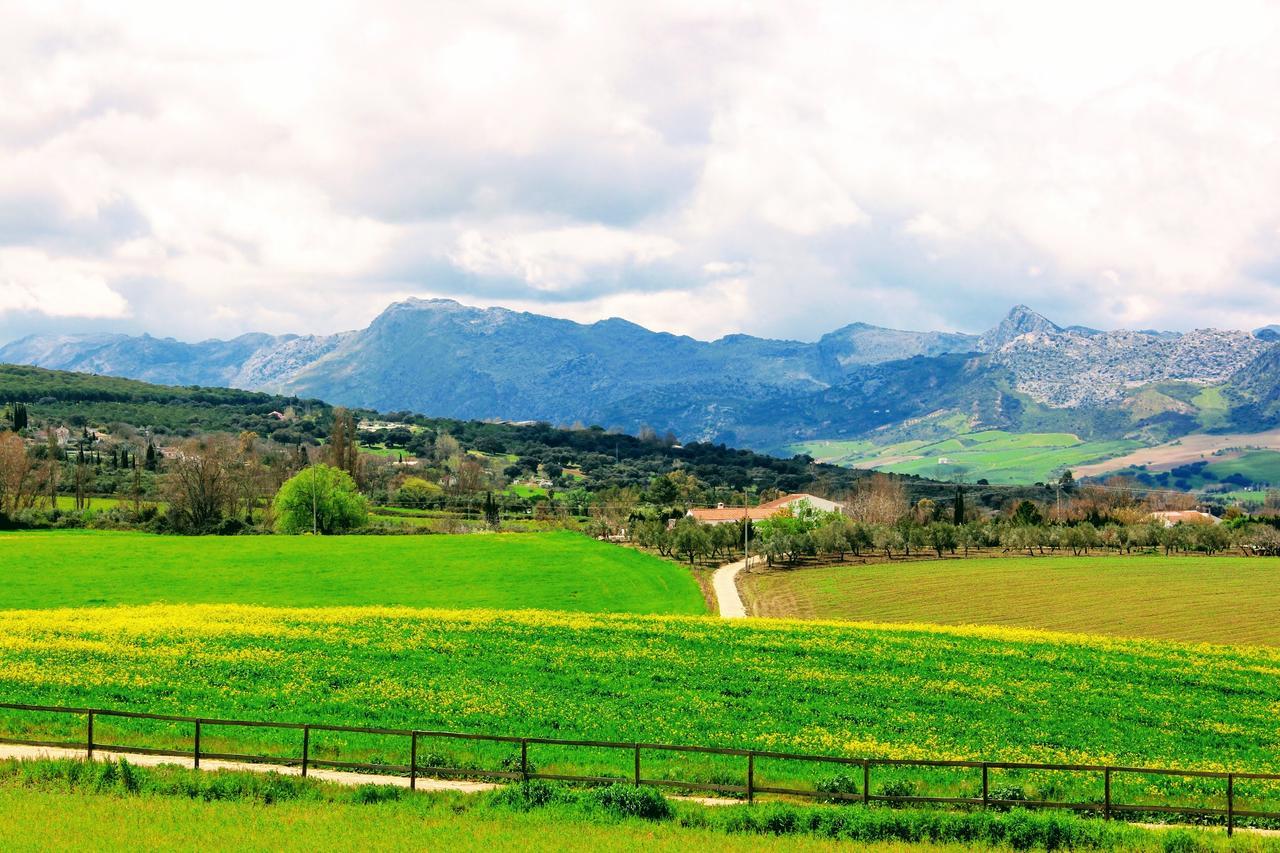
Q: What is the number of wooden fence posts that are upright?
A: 11